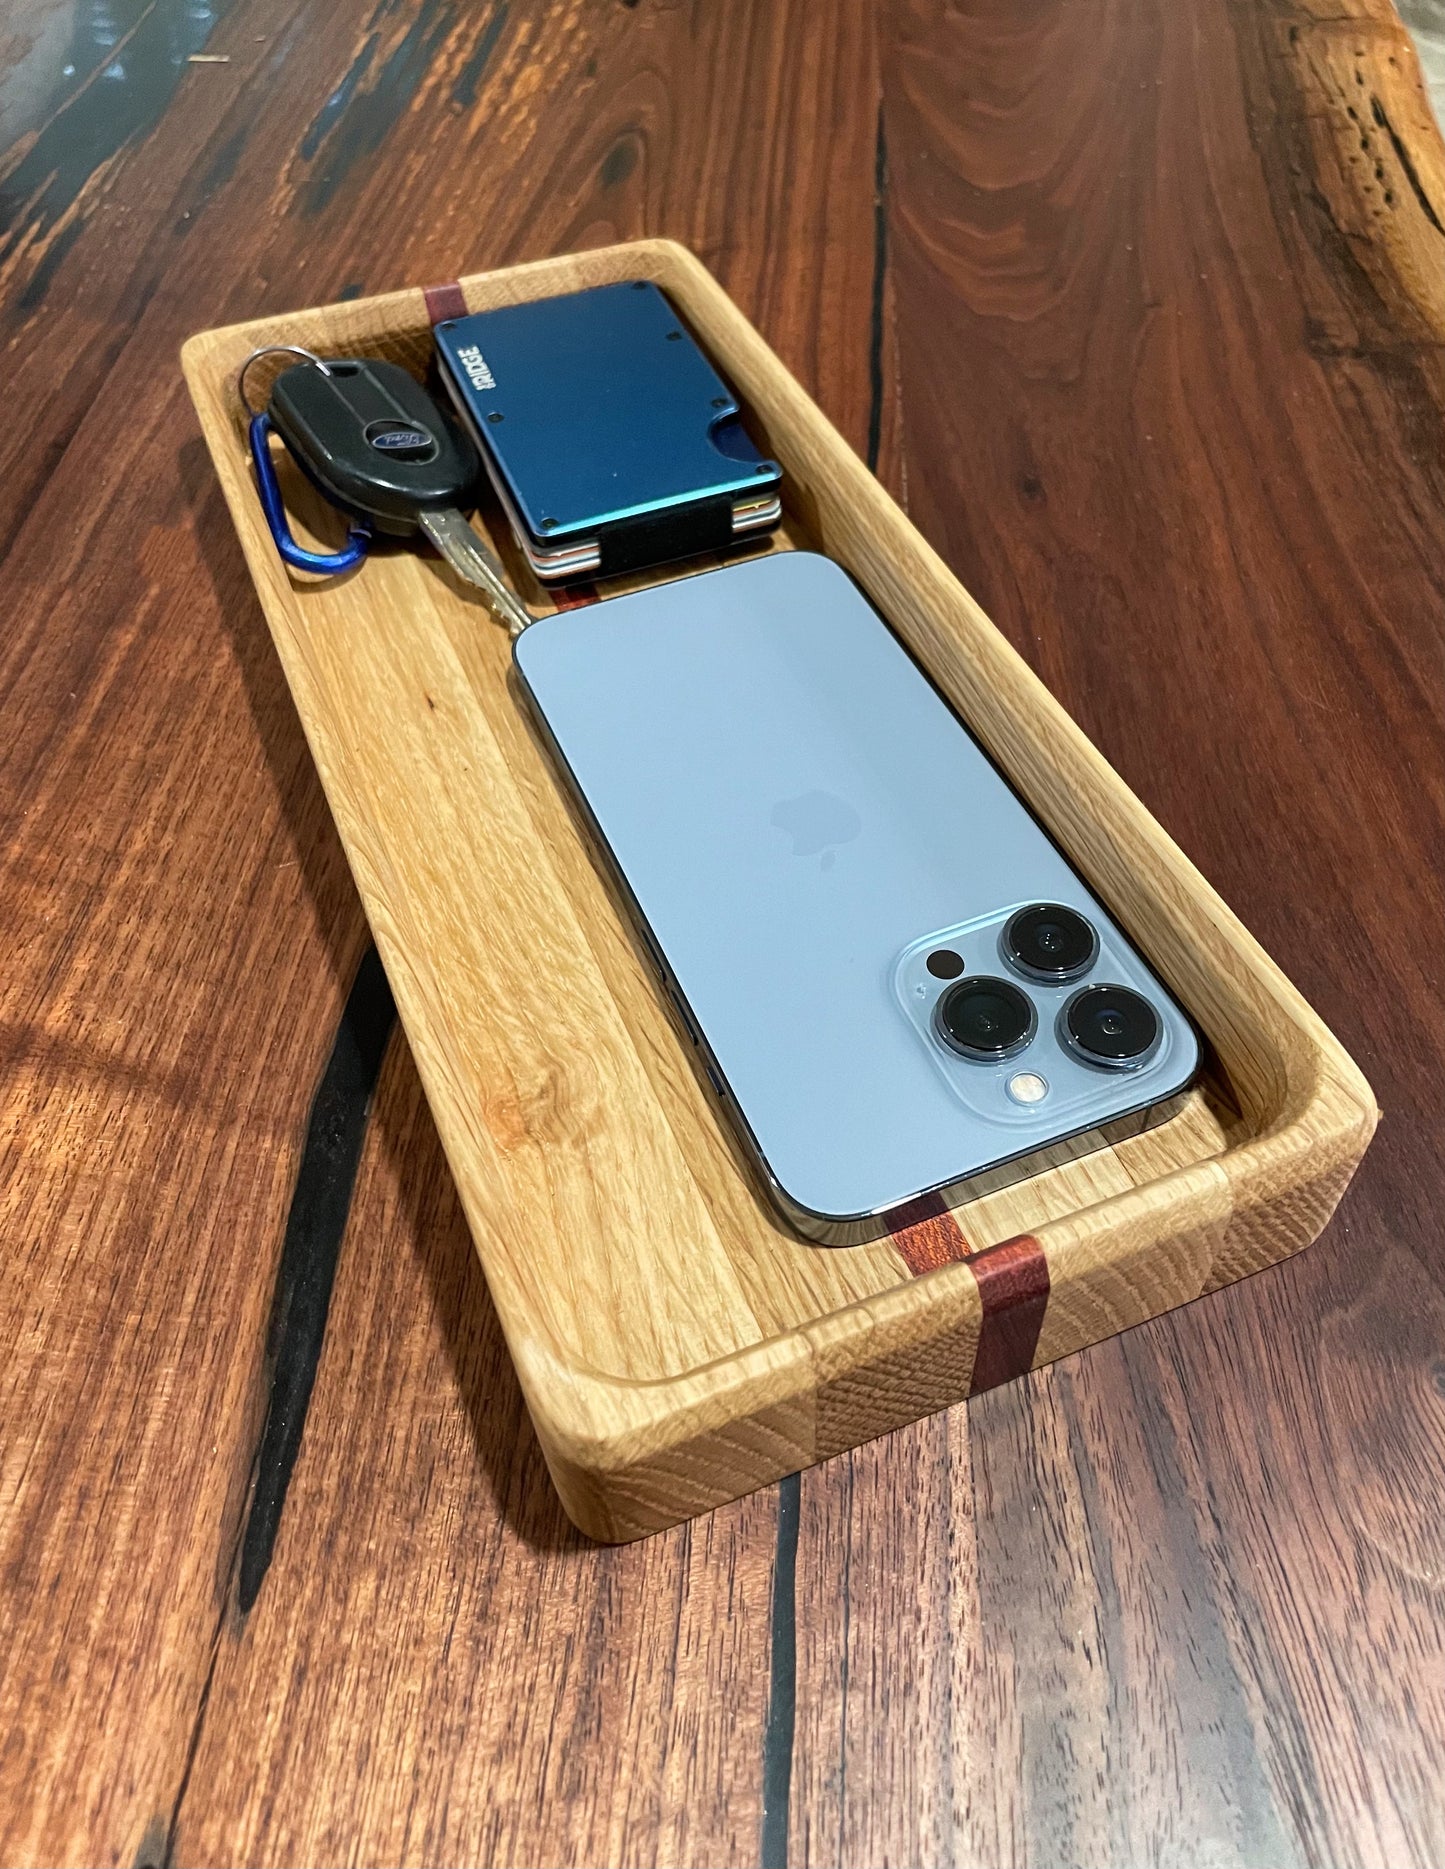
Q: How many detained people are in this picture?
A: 0